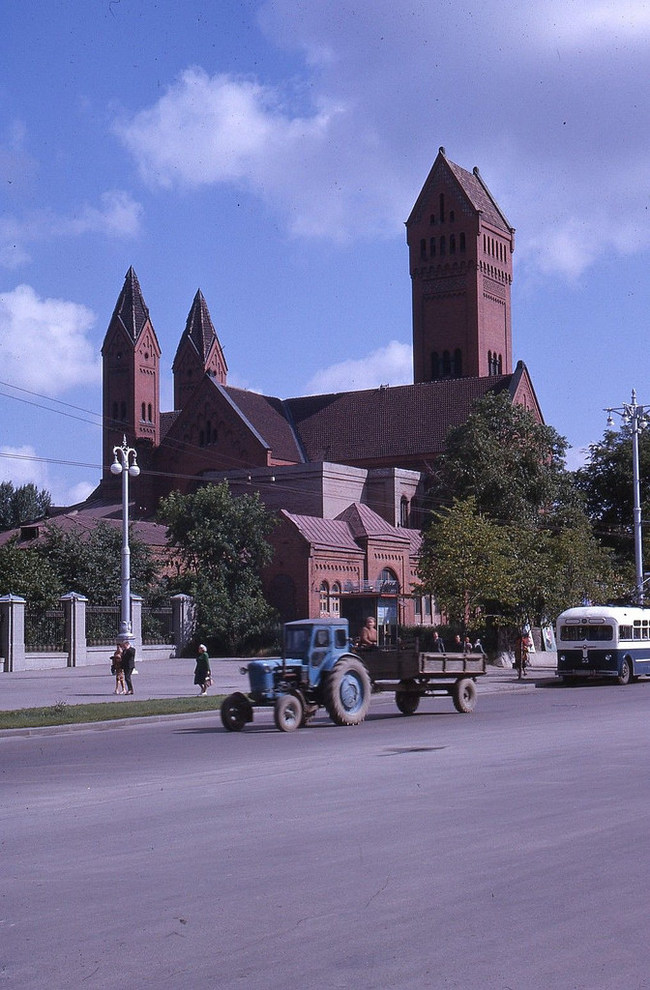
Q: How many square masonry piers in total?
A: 4